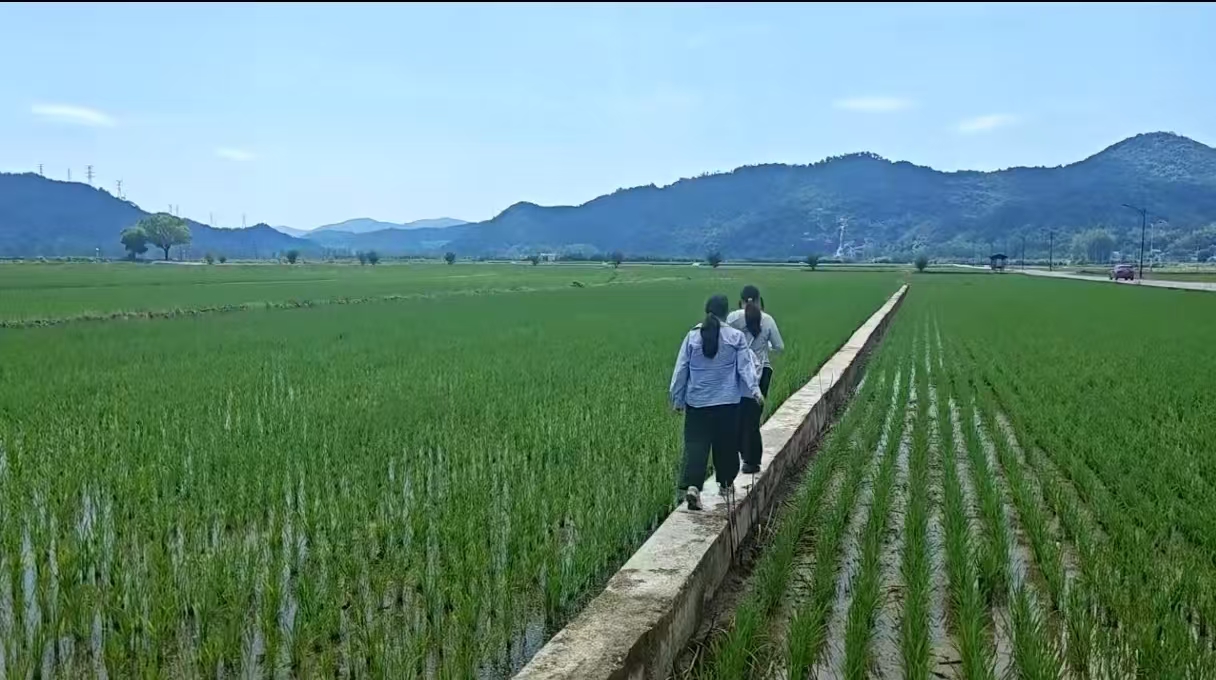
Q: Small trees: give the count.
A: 11